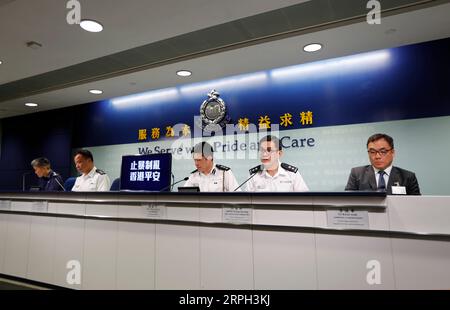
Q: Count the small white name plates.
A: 5